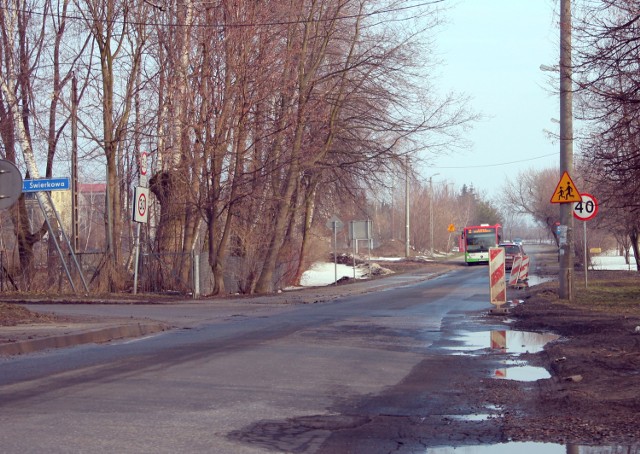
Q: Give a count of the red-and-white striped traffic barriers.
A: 3